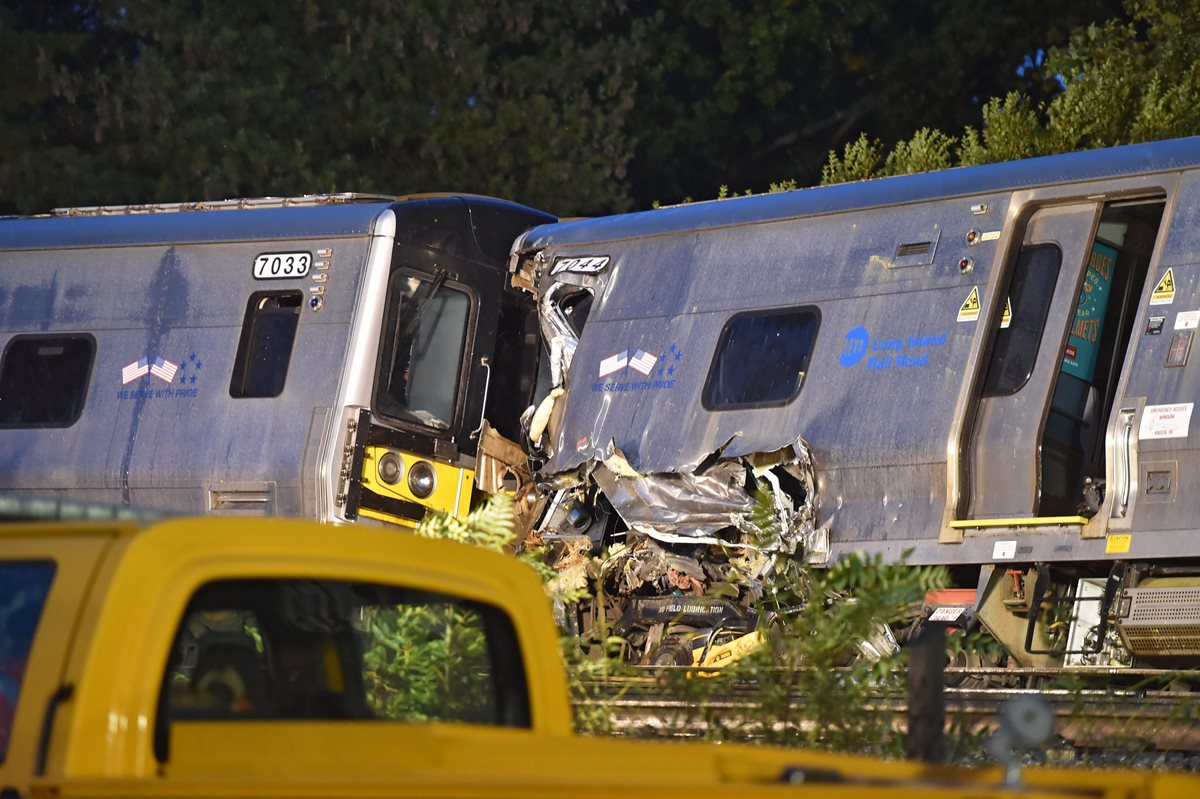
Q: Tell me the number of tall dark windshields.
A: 1